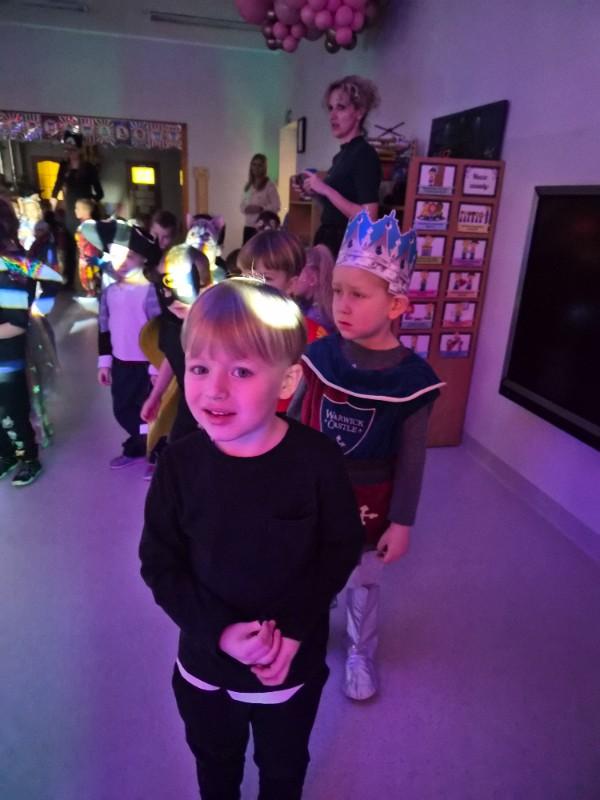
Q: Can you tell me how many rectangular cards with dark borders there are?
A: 12